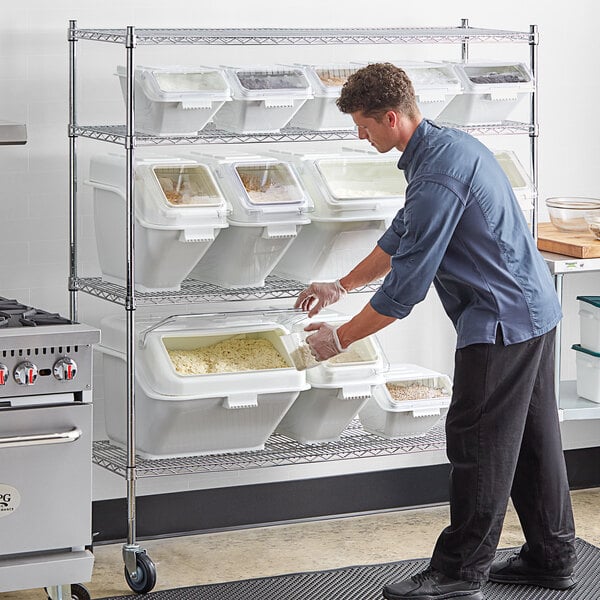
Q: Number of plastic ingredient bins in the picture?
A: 12